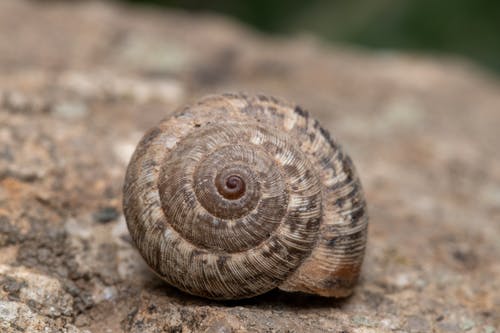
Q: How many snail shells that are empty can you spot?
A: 1